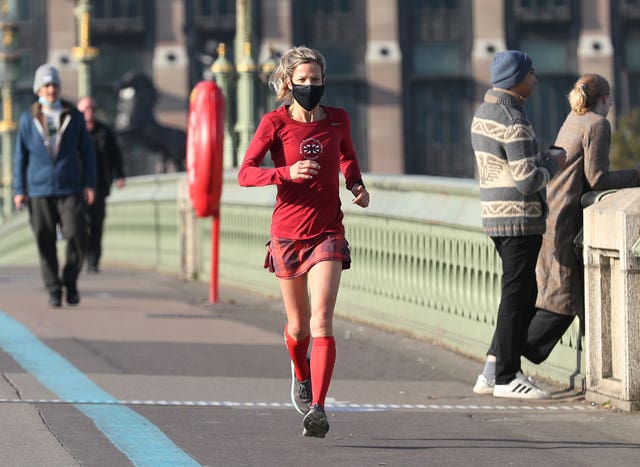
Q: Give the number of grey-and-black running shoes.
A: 2